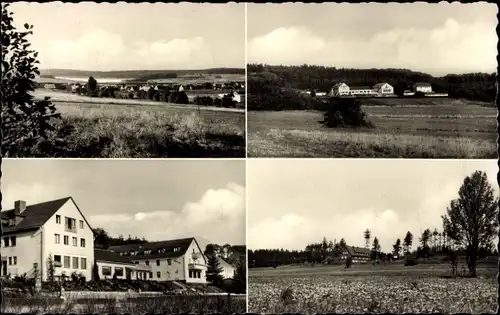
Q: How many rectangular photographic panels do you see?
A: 4